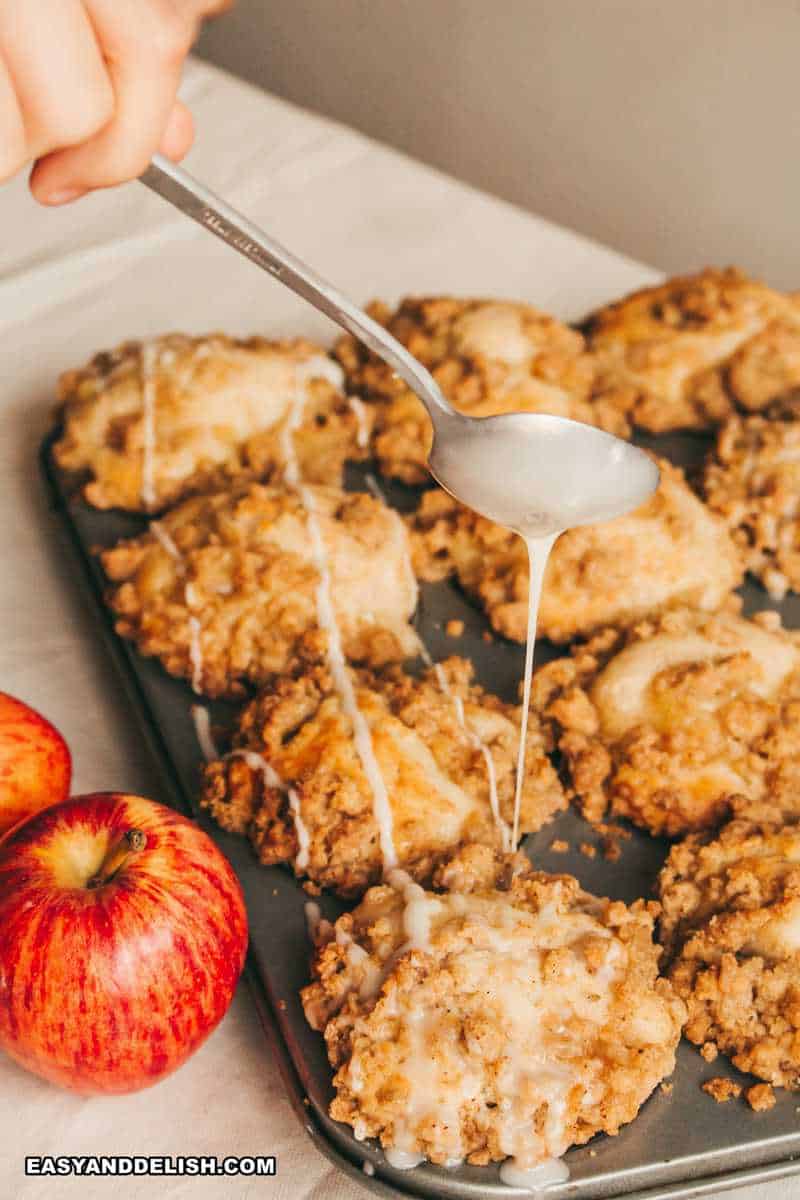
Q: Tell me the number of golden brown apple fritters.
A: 10